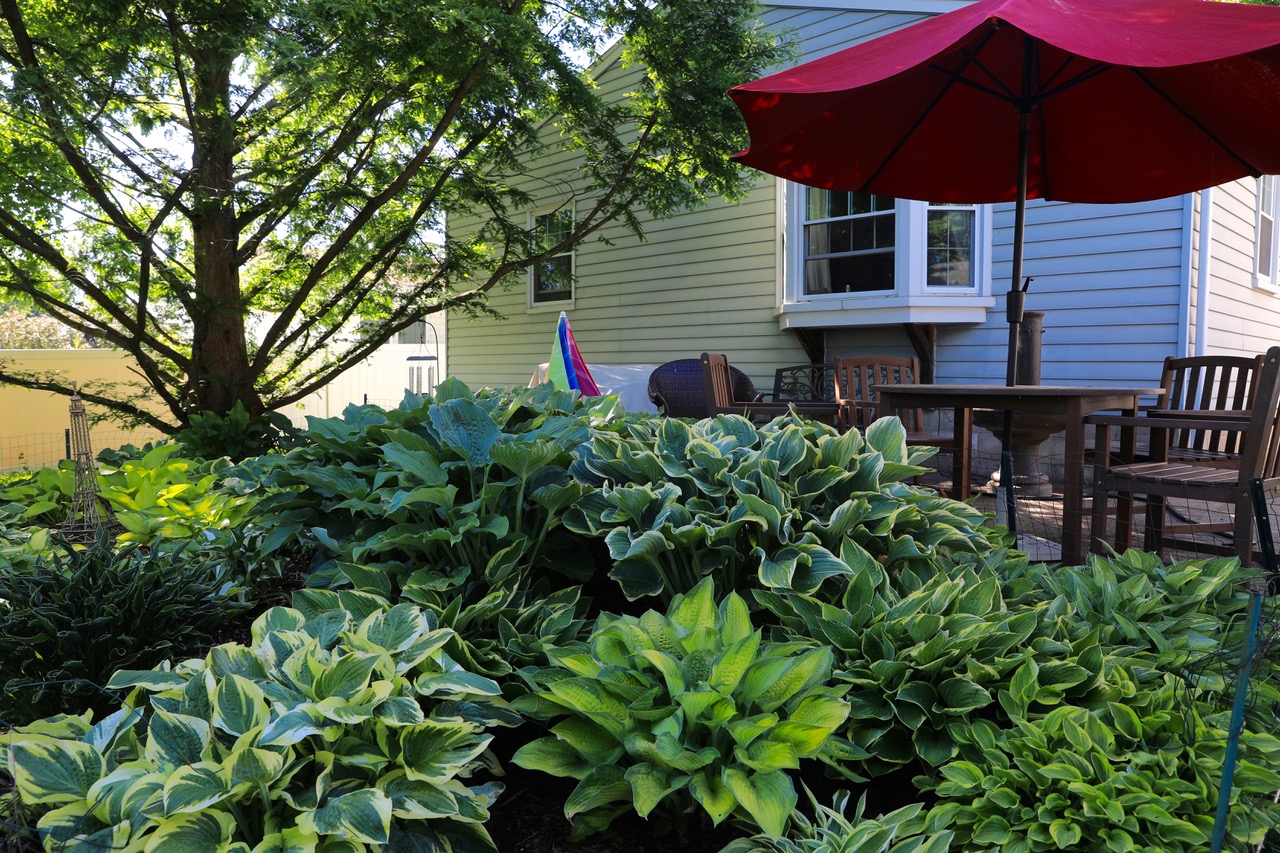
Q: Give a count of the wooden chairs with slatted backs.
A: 4